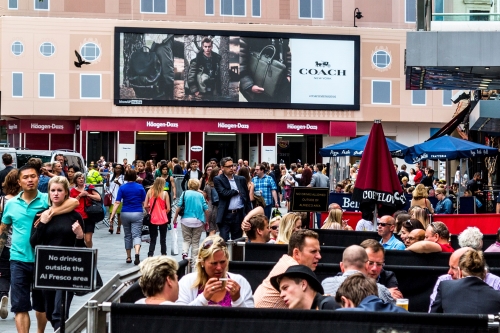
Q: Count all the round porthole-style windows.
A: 4